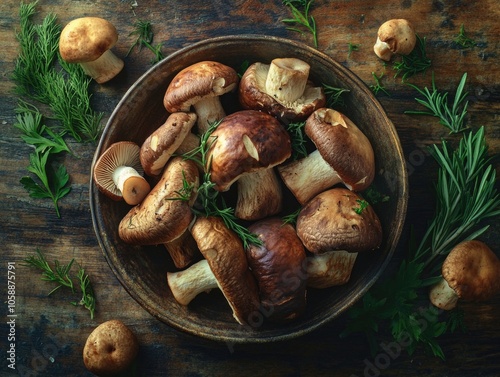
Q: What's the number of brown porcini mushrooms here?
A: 14